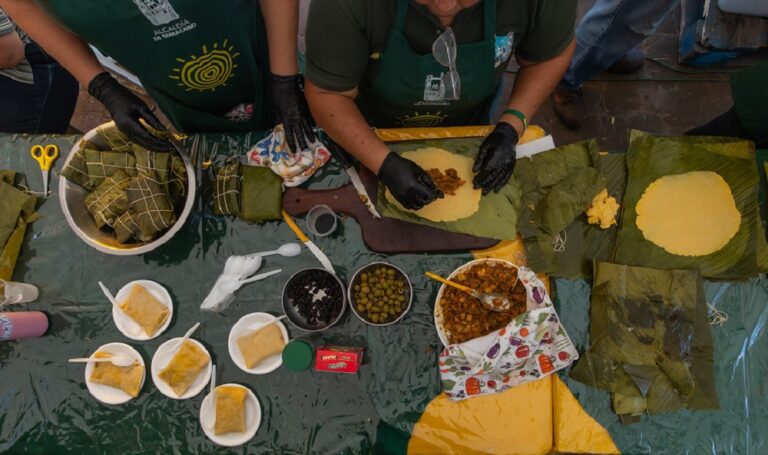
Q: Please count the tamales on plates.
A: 5